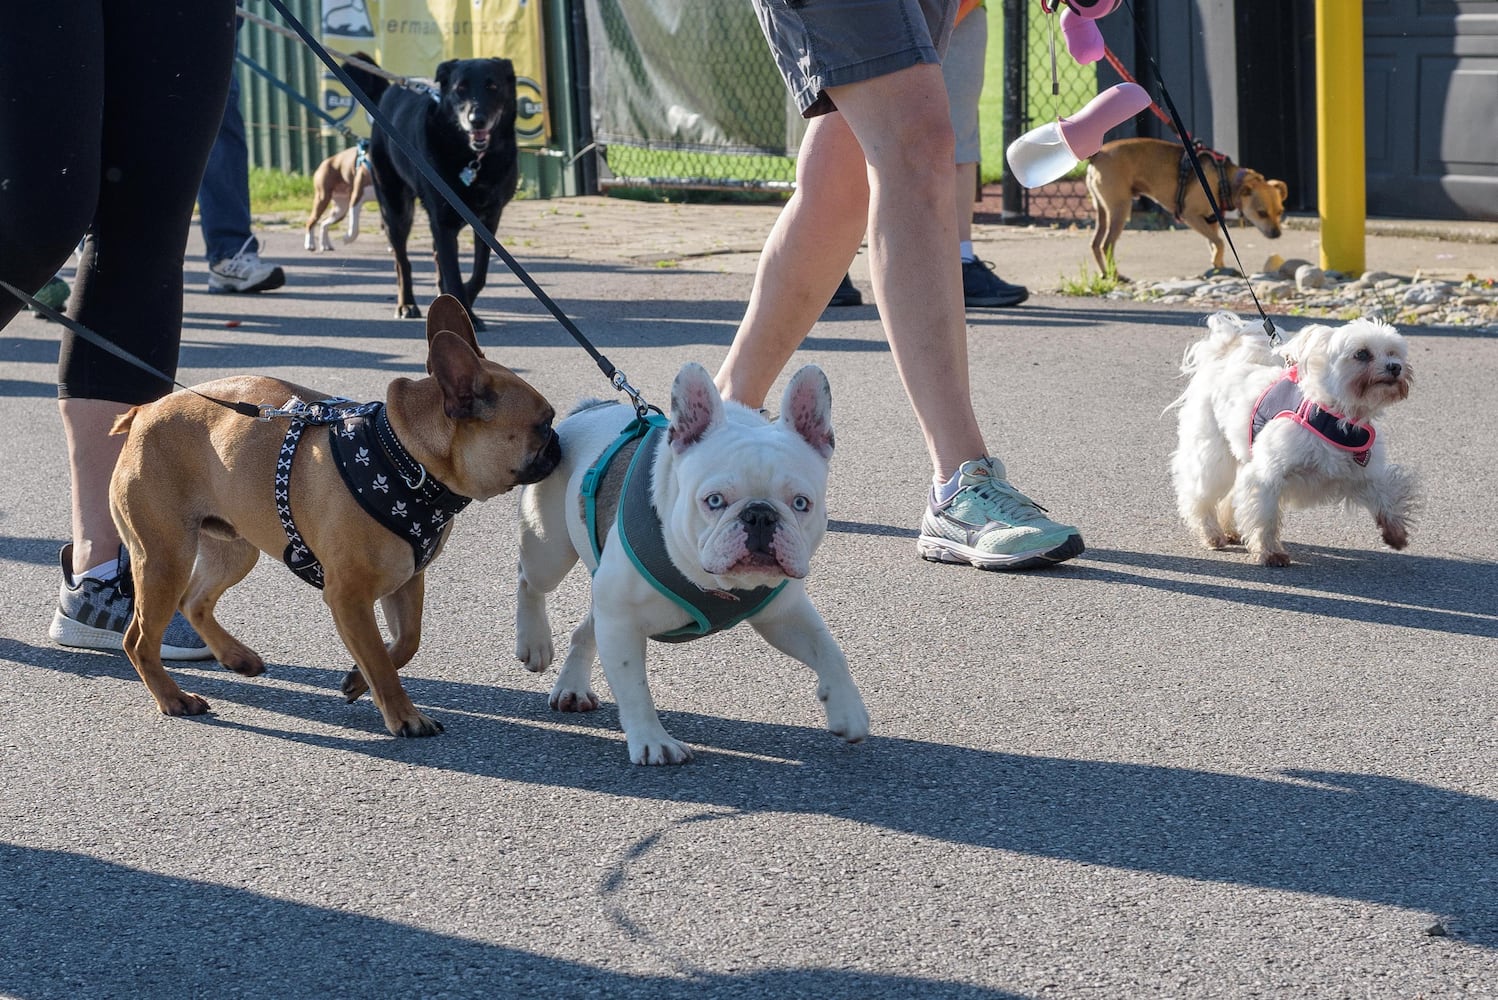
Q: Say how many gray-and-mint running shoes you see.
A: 1